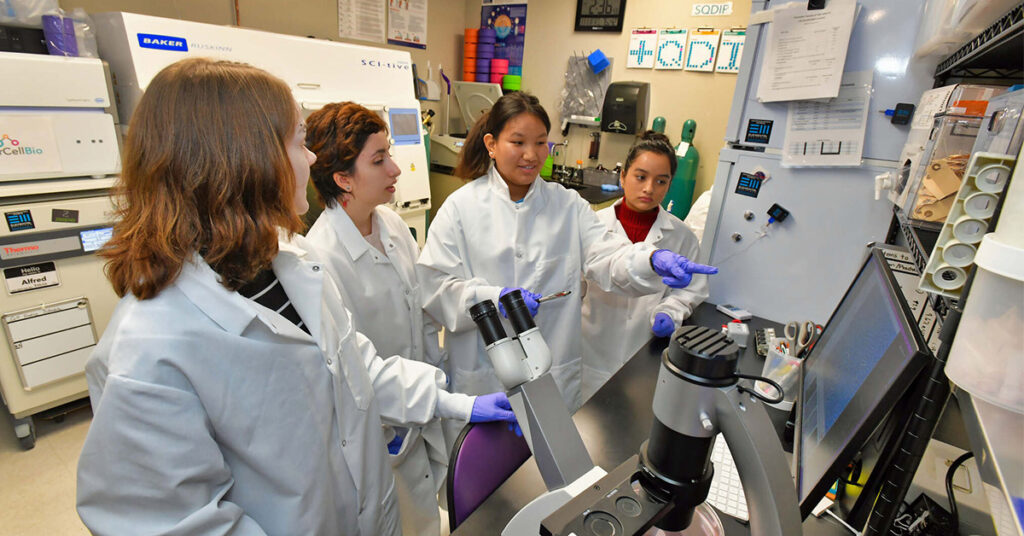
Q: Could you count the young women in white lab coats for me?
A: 4